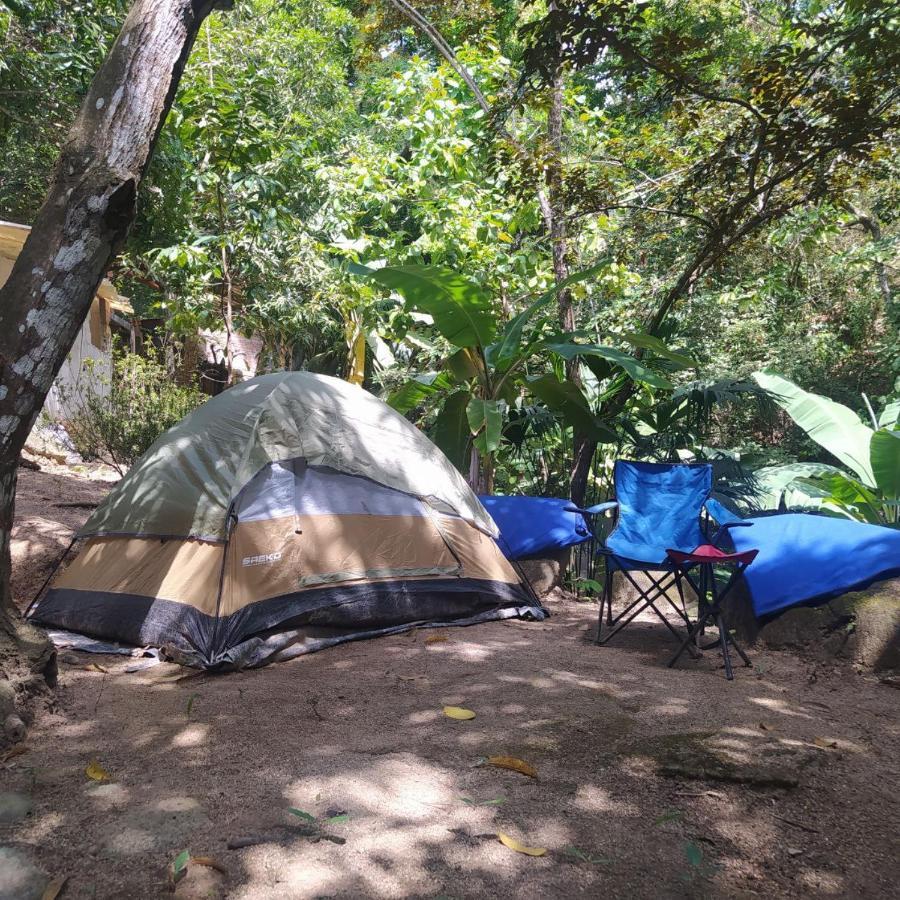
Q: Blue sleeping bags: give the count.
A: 2